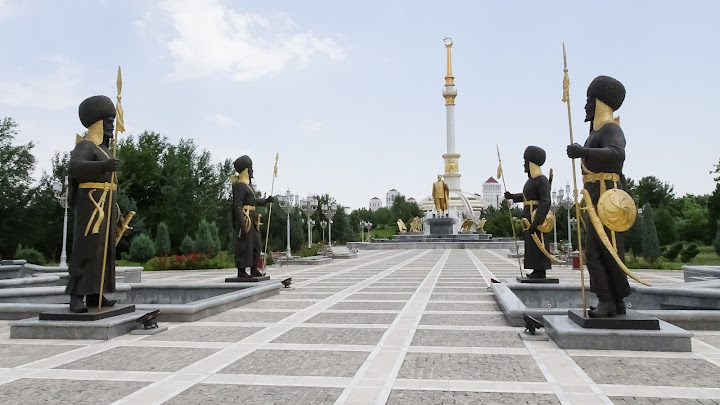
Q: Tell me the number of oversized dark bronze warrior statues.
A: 4